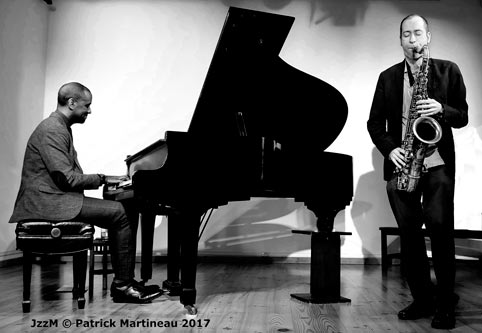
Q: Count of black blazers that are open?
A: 1